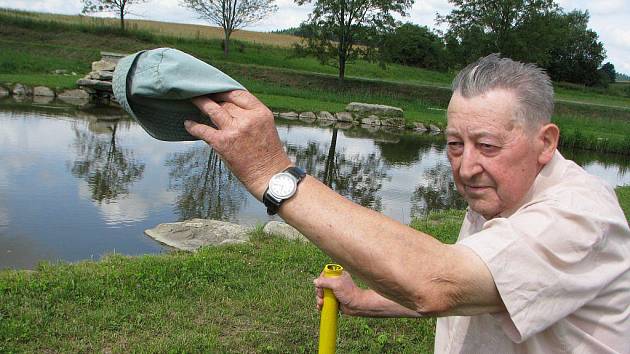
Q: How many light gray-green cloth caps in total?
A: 1